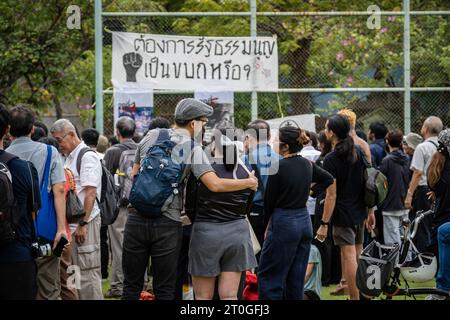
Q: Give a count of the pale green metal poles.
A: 3